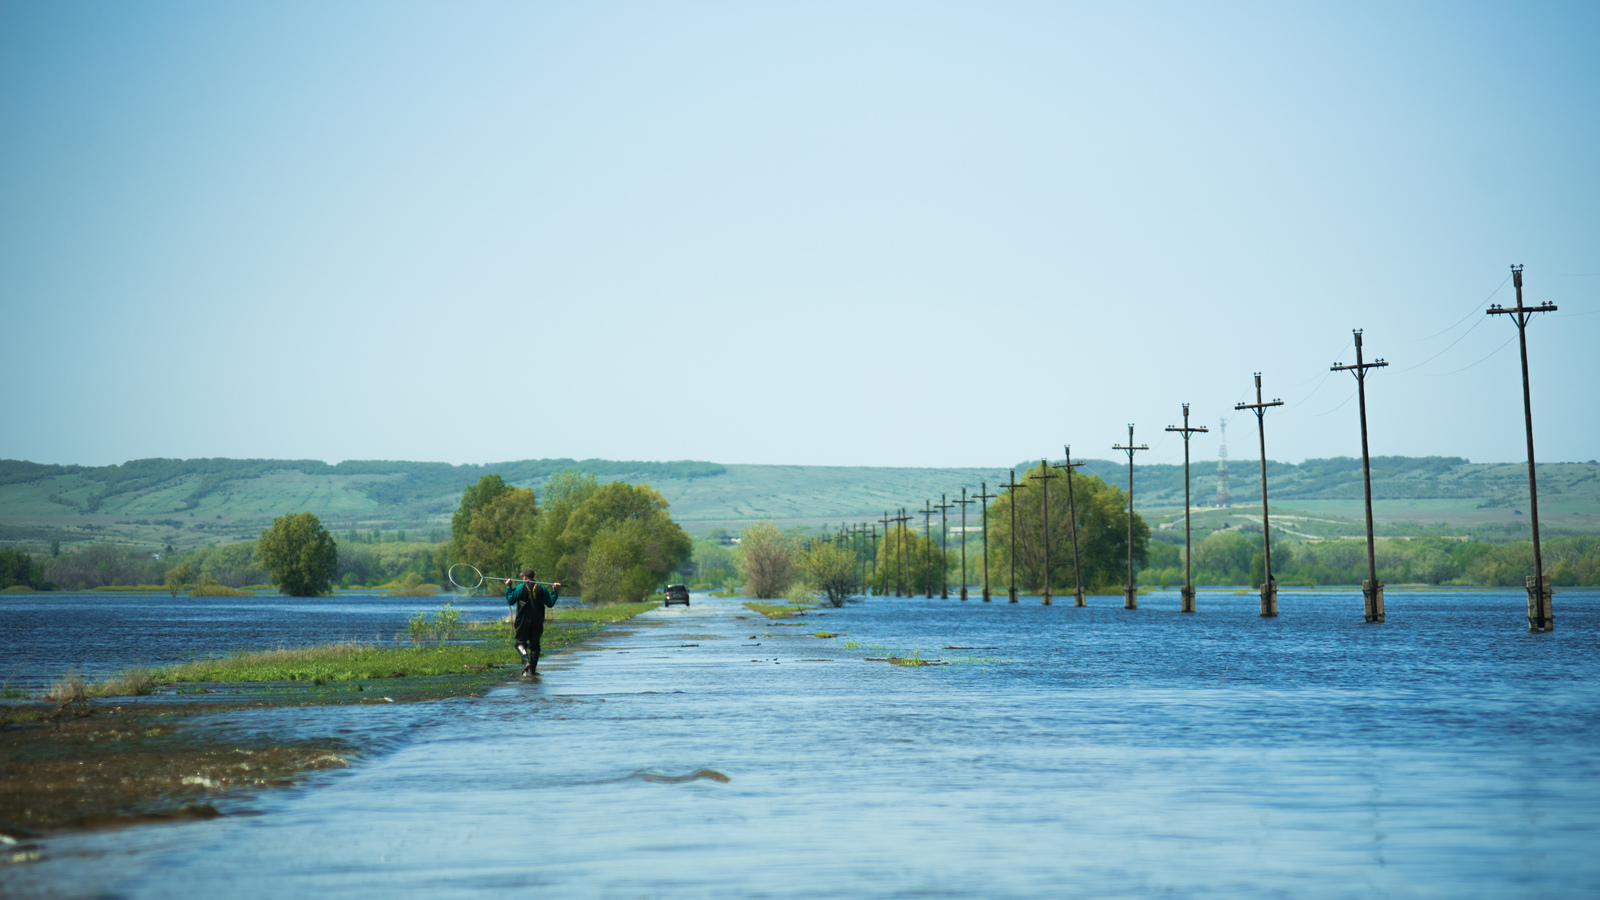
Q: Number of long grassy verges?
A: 1